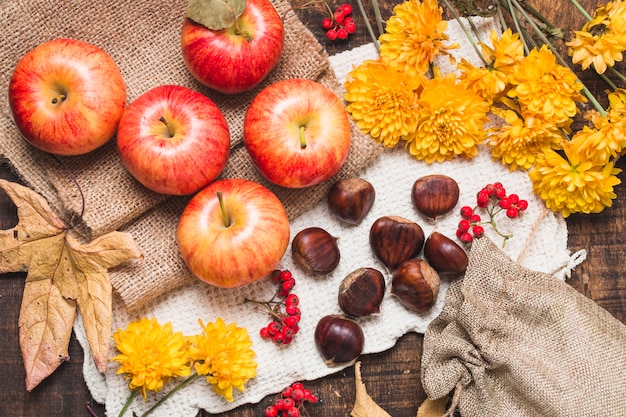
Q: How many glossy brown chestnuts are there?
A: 8